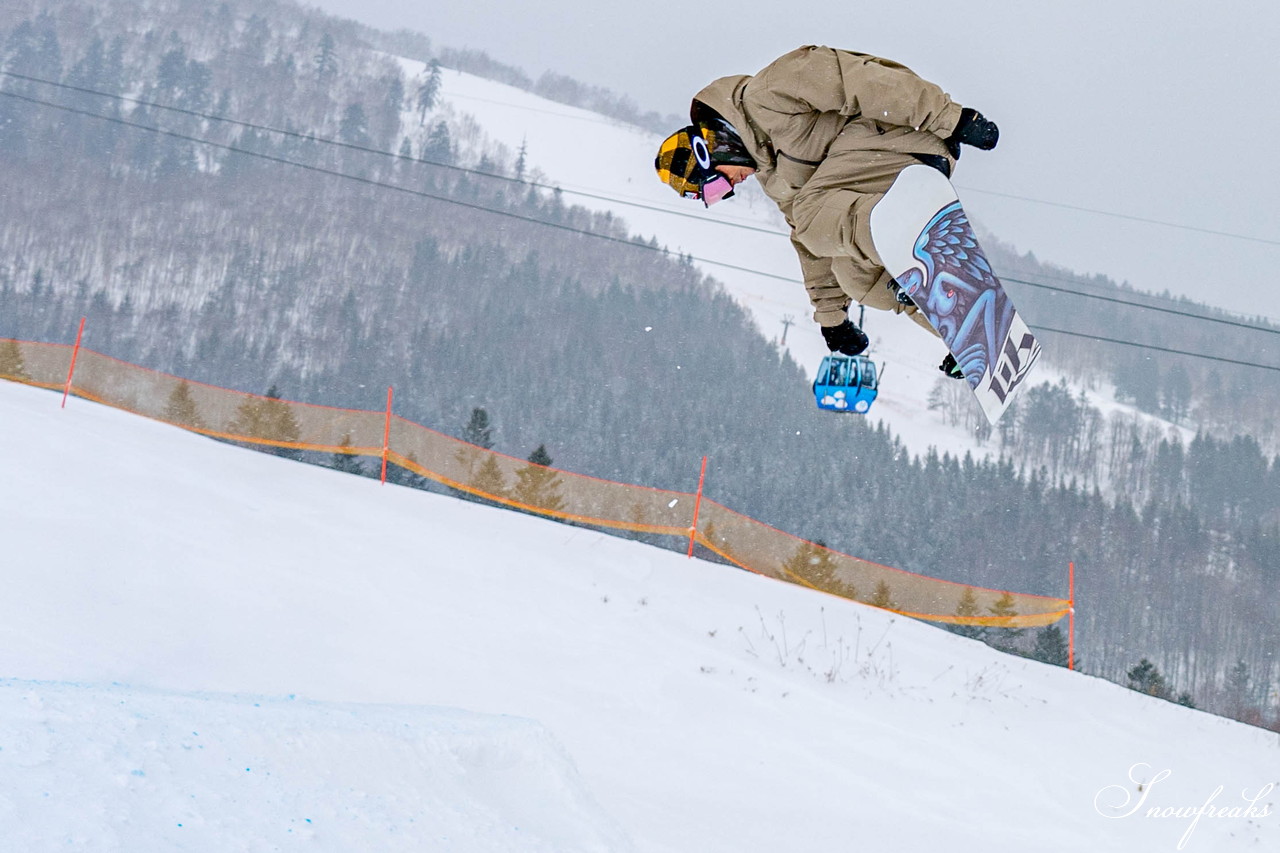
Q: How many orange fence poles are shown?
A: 4